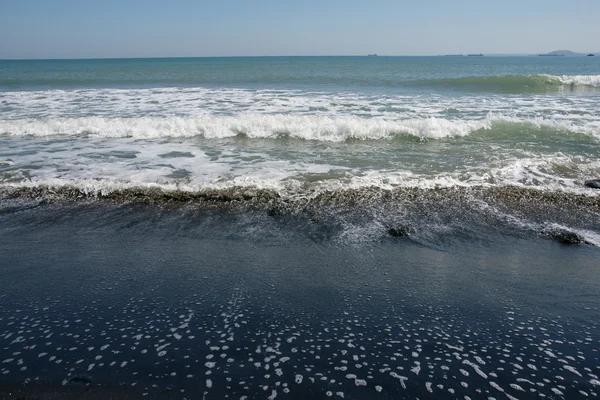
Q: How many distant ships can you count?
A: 5